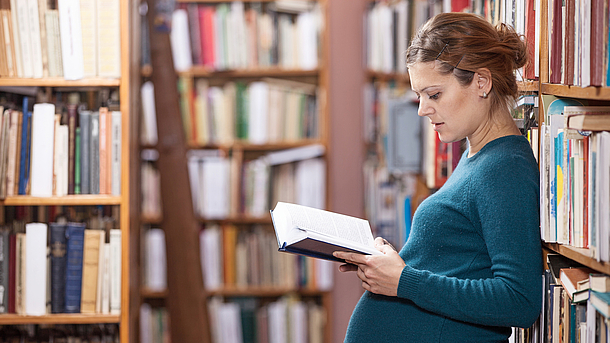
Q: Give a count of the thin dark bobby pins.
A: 2